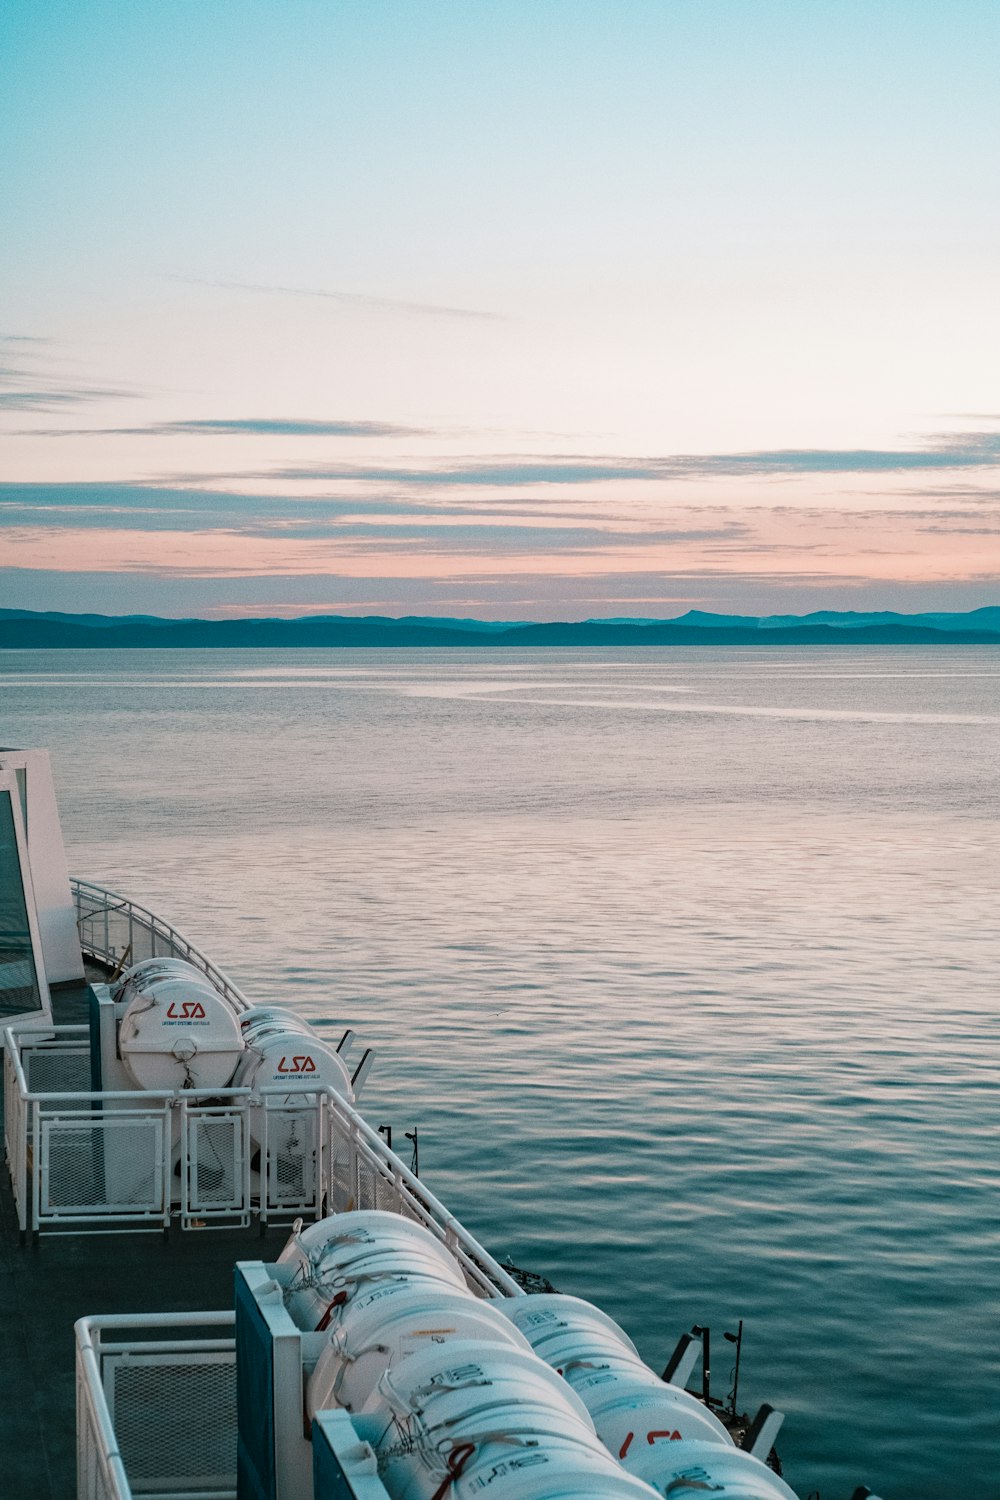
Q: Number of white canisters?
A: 6